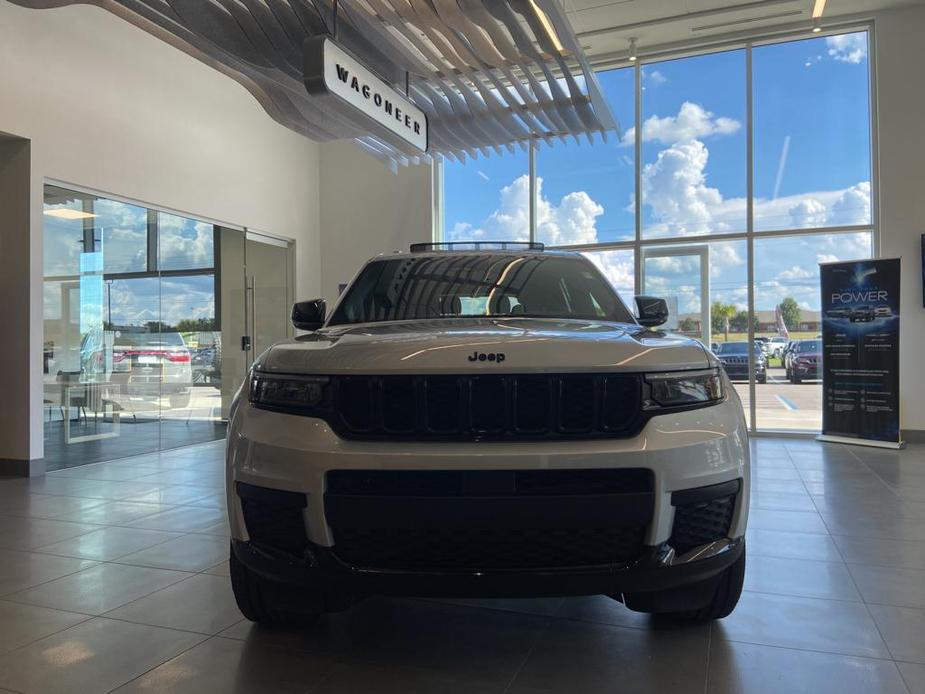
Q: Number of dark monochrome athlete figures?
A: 0